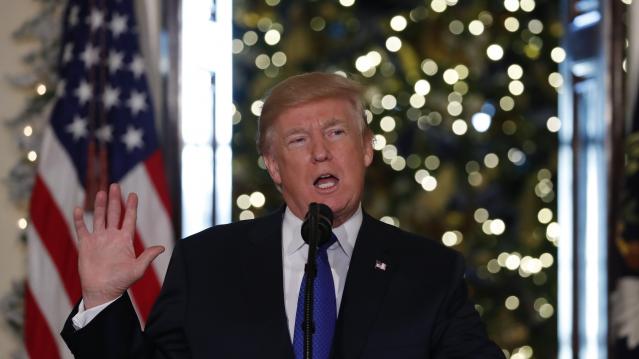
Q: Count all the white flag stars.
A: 14